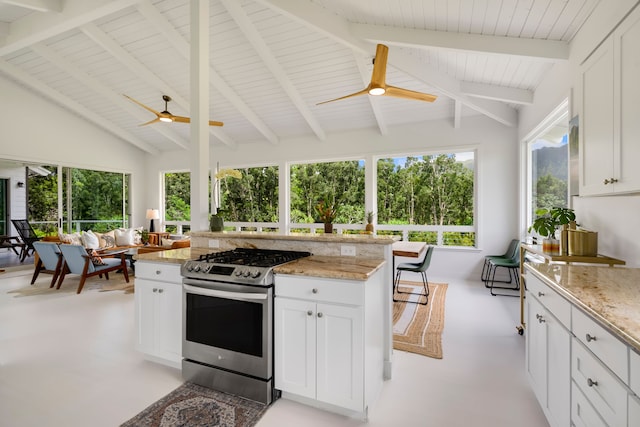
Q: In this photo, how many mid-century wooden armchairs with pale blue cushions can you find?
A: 2